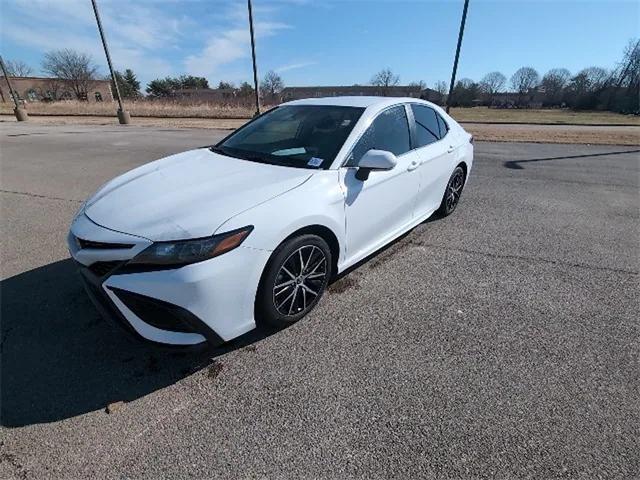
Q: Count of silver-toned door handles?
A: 0